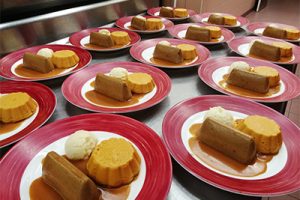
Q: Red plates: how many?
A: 14